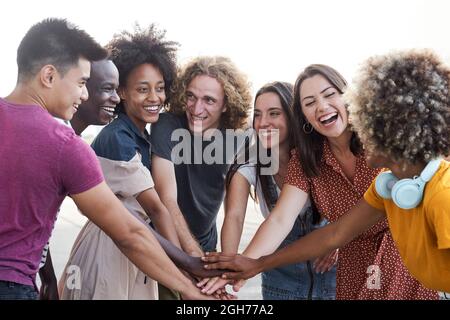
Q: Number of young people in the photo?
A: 7